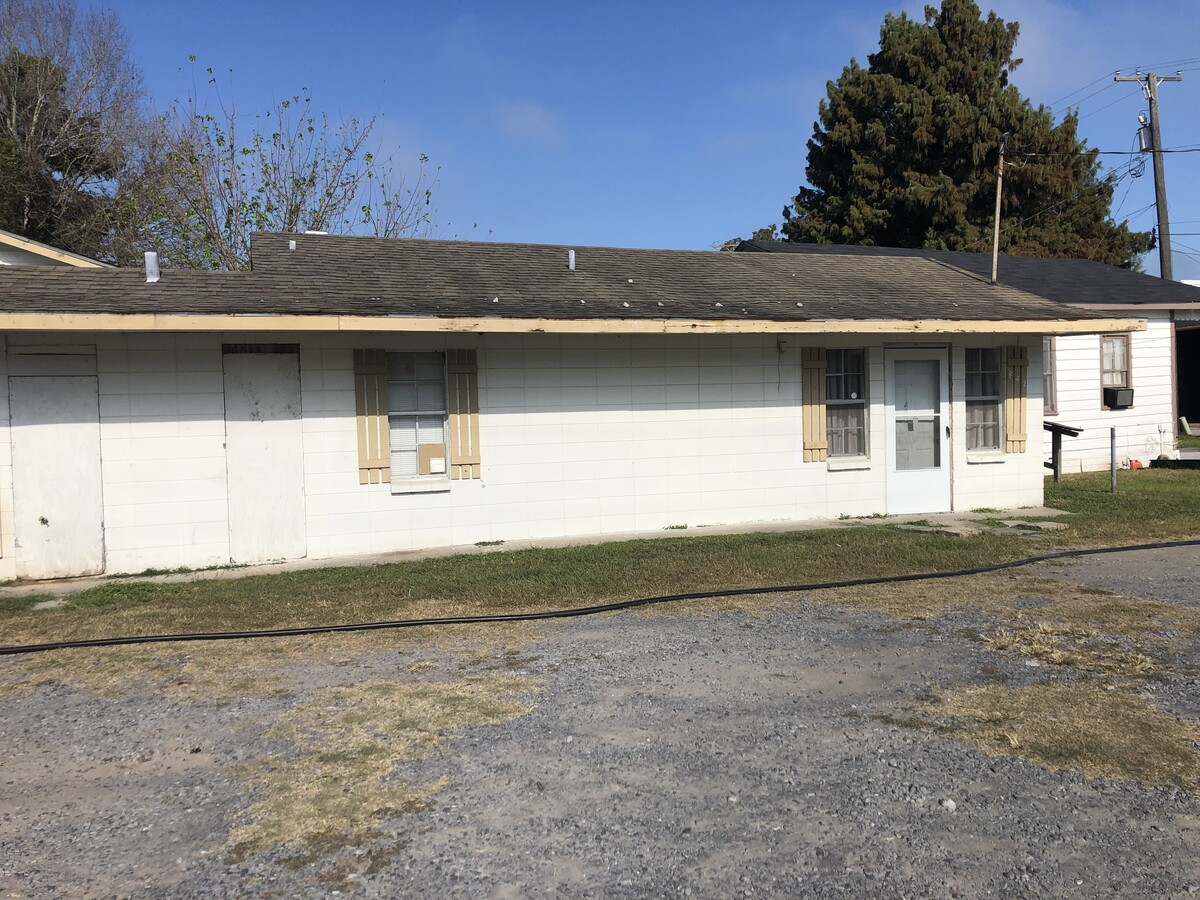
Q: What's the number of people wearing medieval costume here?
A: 0